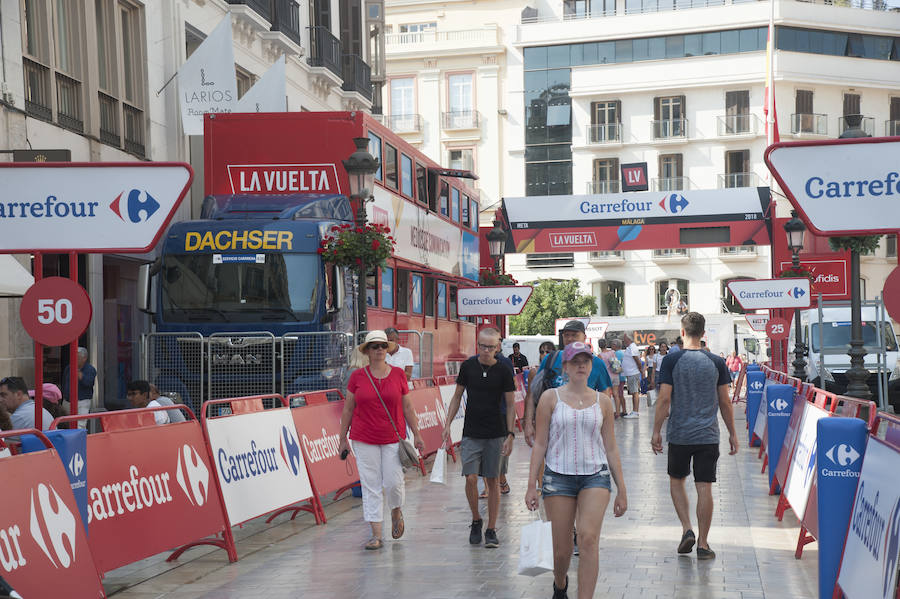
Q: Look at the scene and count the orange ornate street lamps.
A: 0